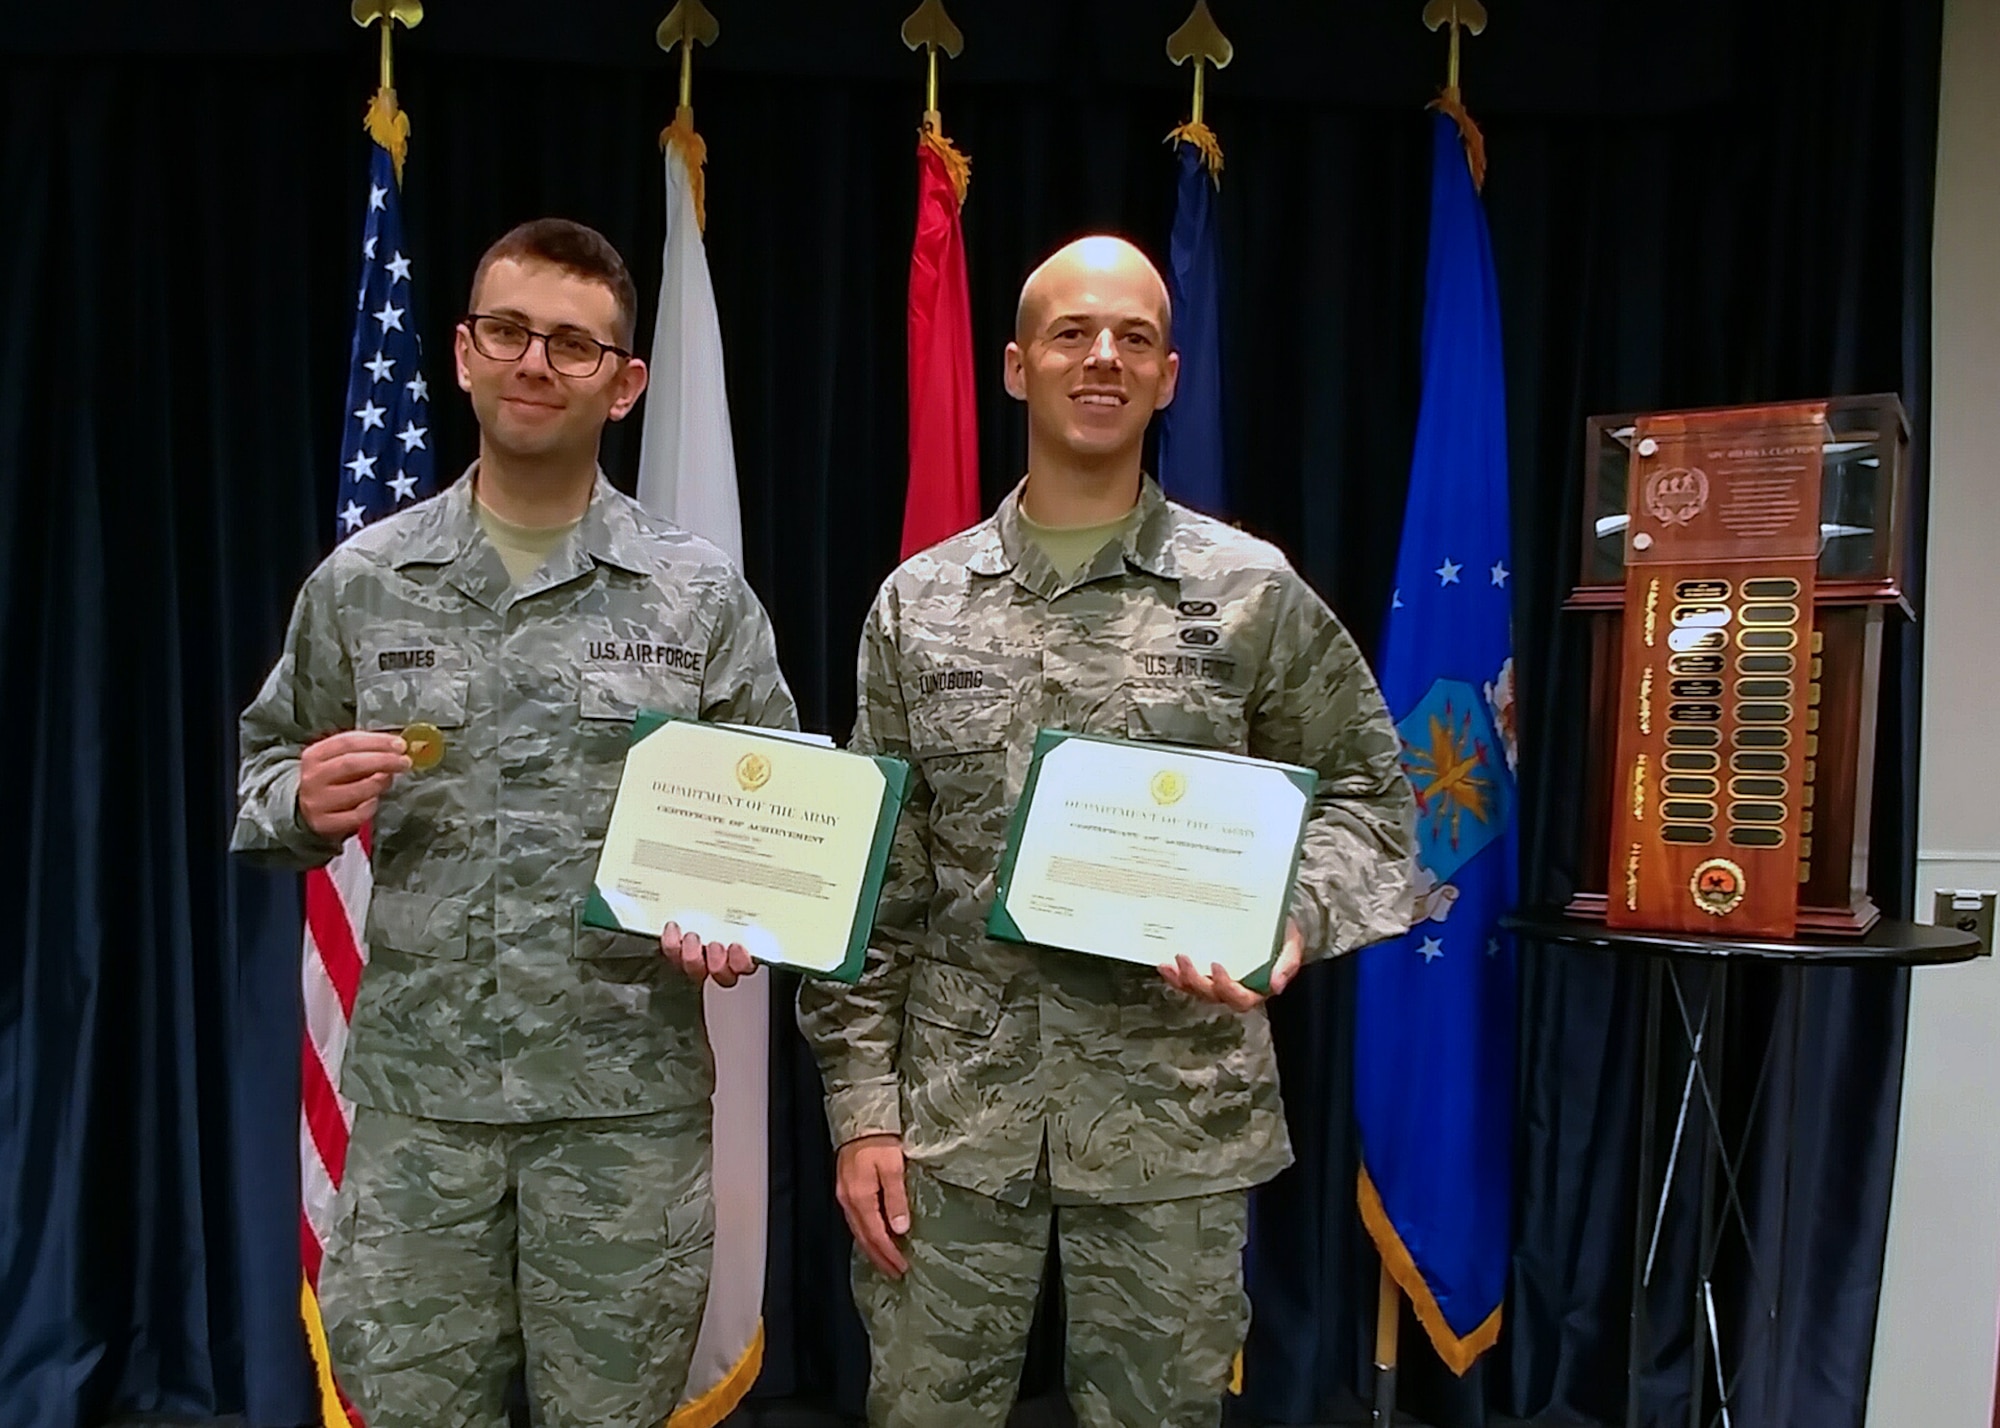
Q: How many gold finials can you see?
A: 5